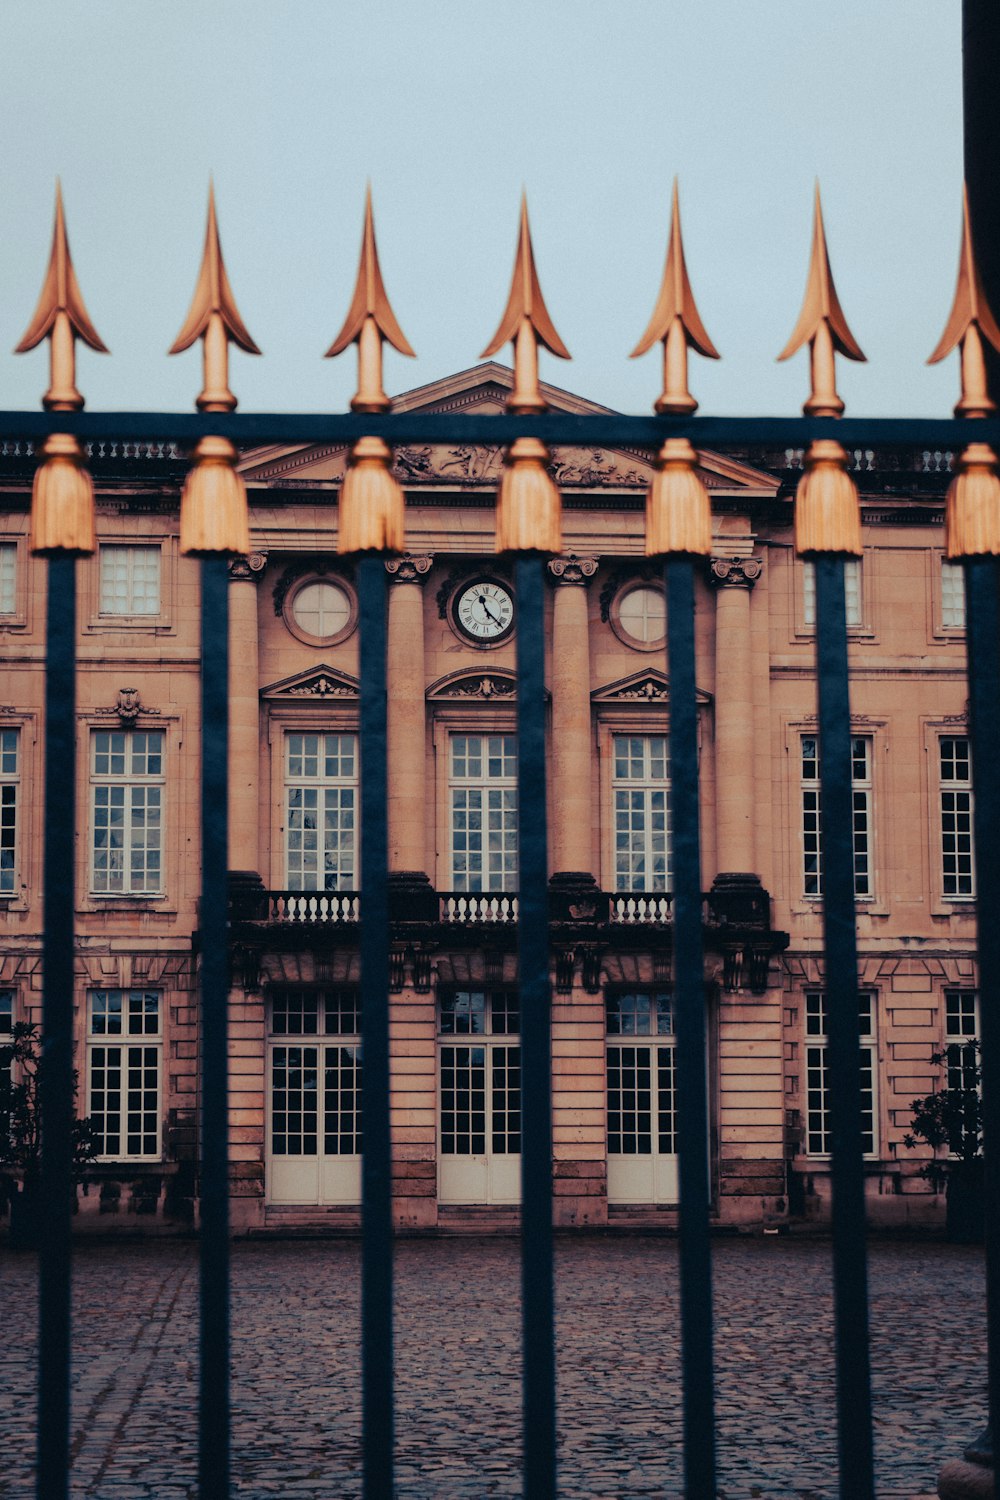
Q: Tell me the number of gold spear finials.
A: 7